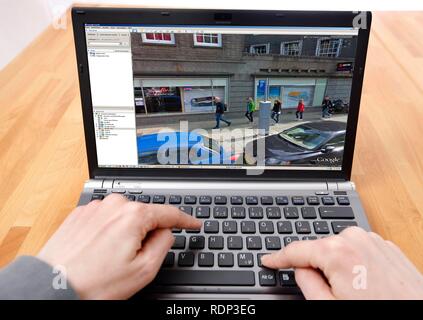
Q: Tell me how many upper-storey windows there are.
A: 5